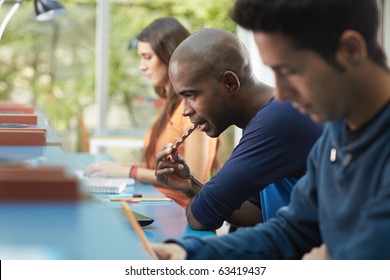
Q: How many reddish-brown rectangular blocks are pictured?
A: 4